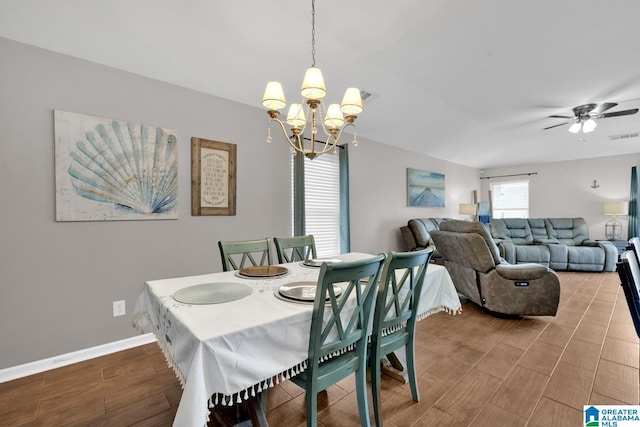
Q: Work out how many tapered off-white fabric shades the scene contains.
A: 5